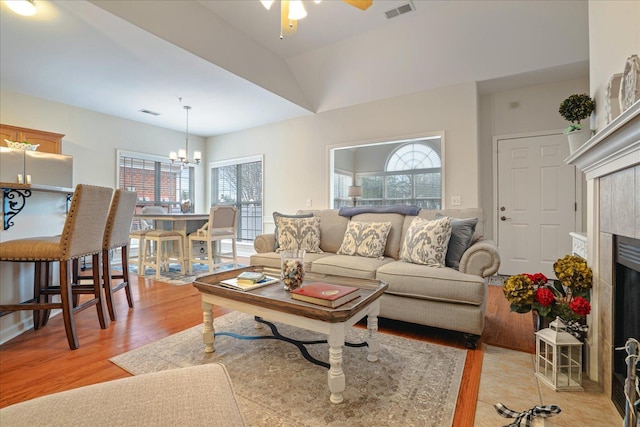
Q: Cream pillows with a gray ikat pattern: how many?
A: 3